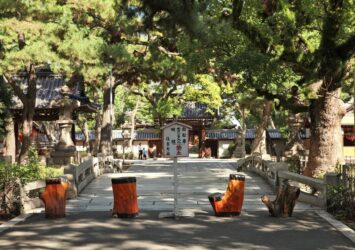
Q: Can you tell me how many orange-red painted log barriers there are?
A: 3